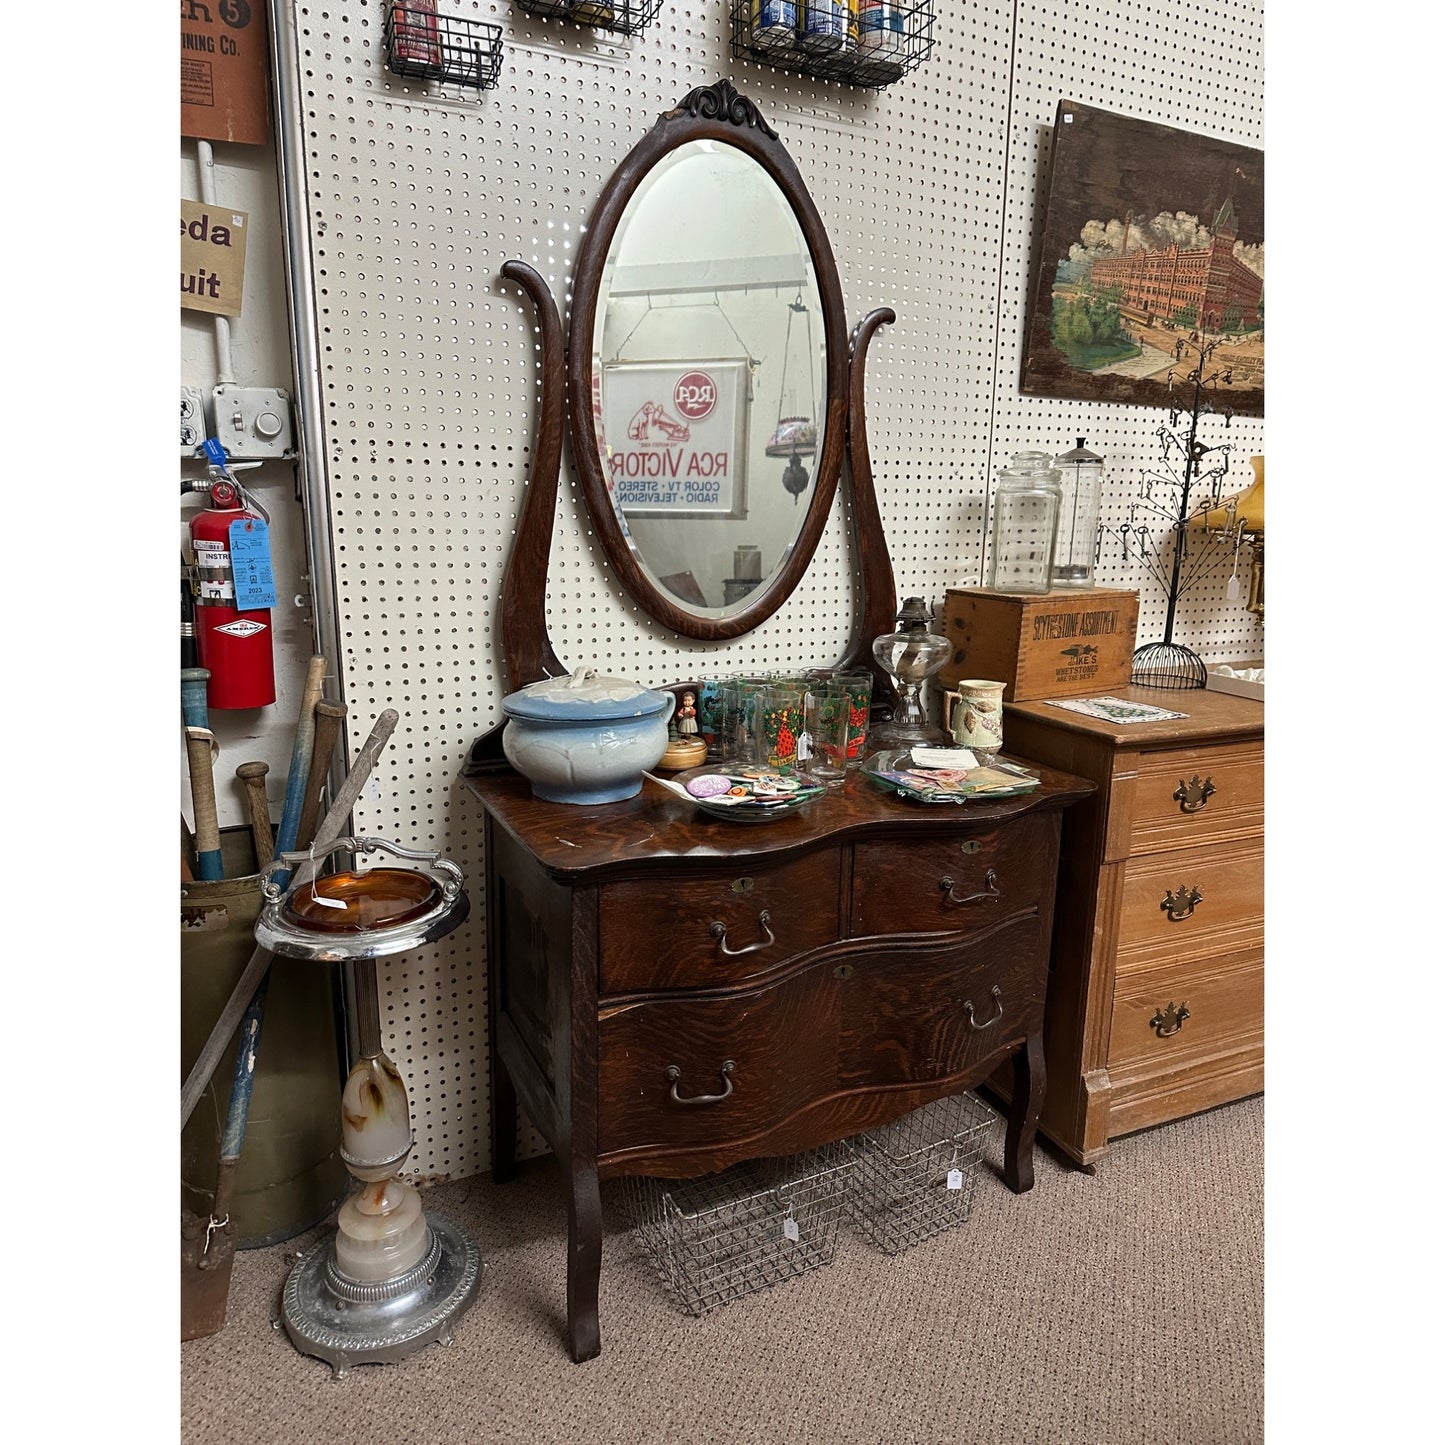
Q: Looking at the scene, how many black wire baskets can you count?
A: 3